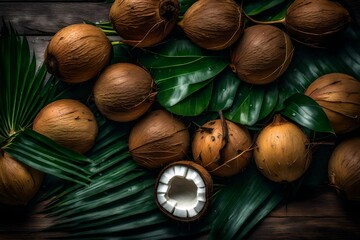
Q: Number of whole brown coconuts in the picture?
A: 13